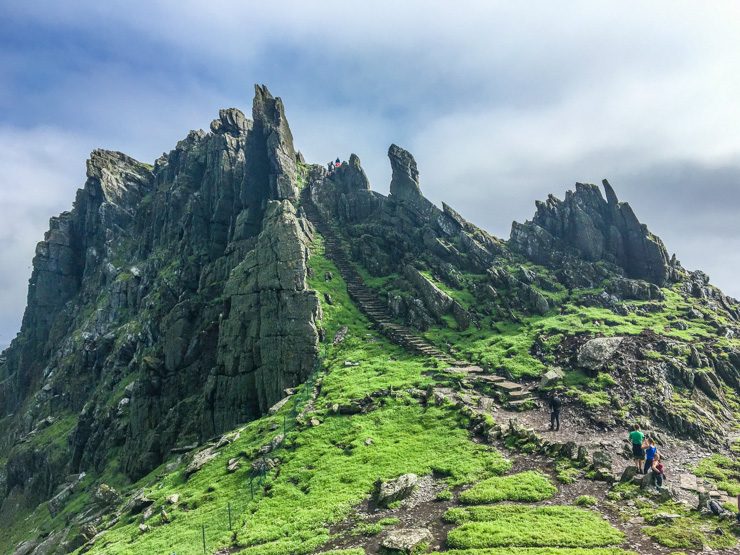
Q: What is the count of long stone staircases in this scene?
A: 1